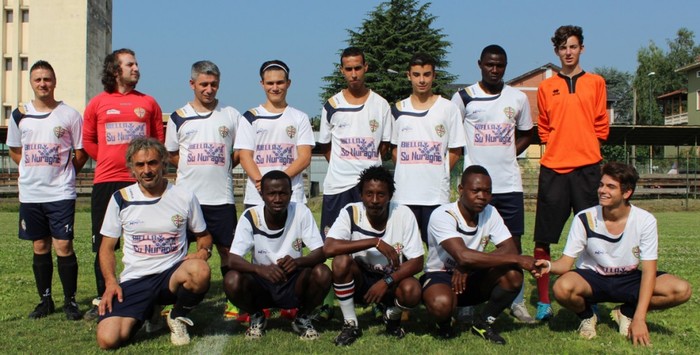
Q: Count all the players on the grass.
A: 13